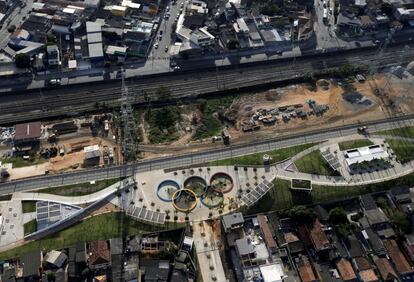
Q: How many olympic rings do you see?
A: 5